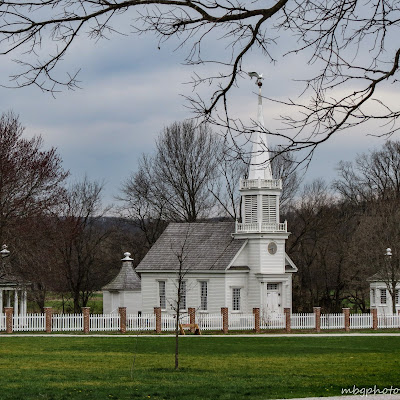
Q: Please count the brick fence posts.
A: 12